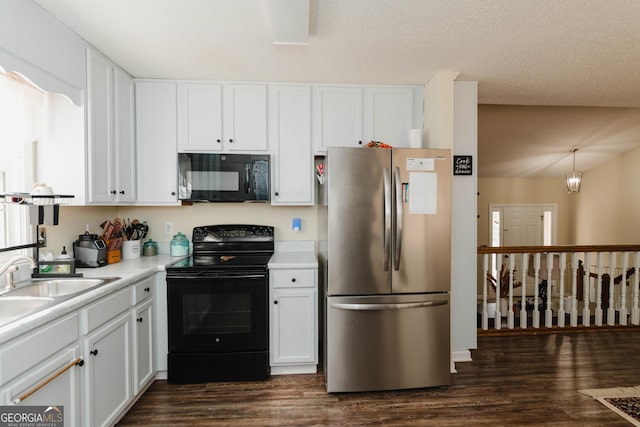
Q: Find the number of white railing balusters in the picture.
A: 13